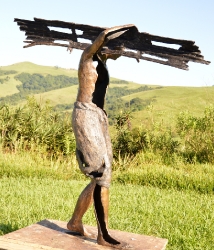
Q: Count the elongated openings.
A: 7